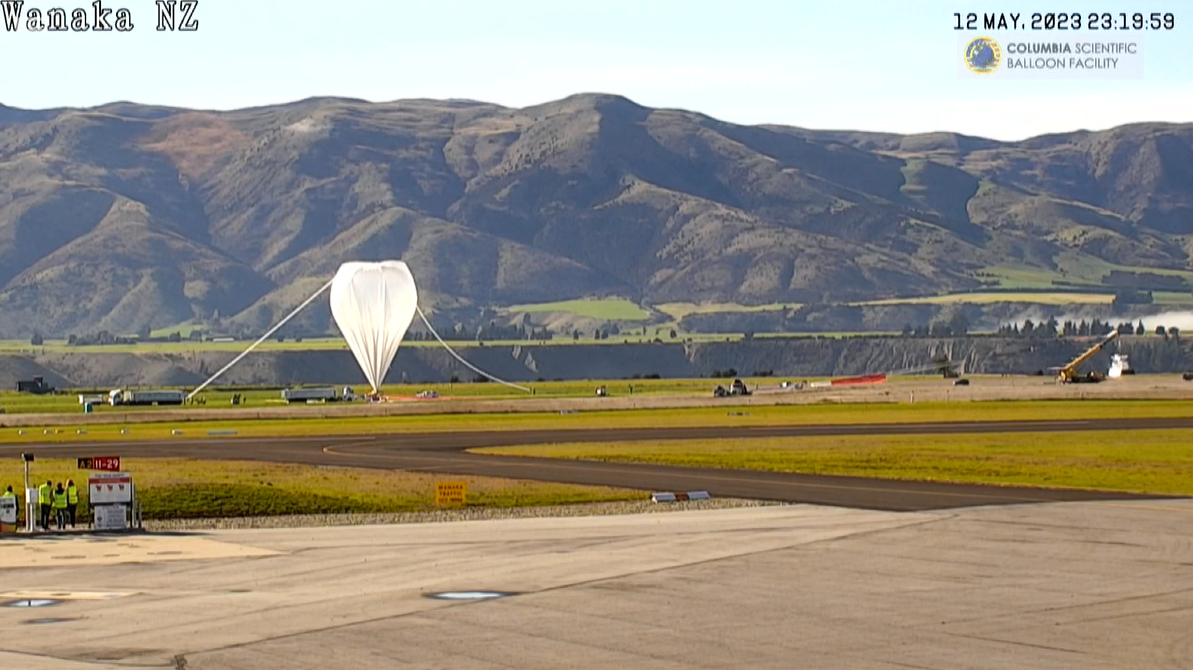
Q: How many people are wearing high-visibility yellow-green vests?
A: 4